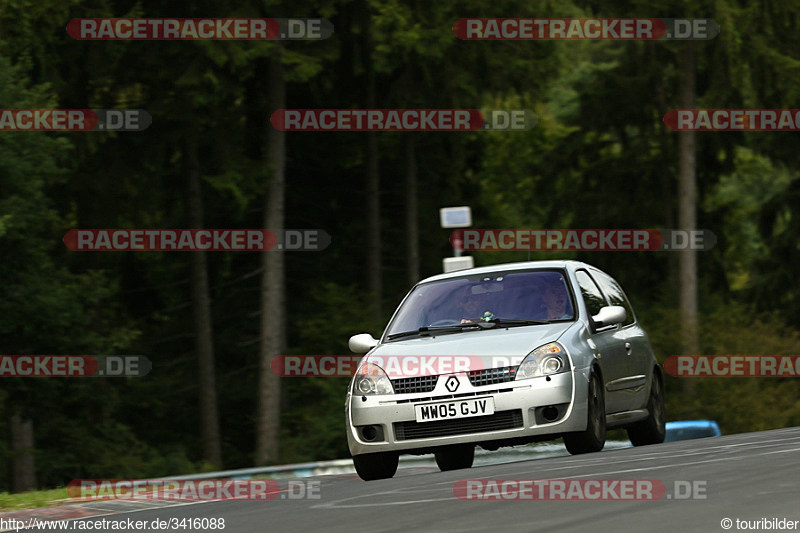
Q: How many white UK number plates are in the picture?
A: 1